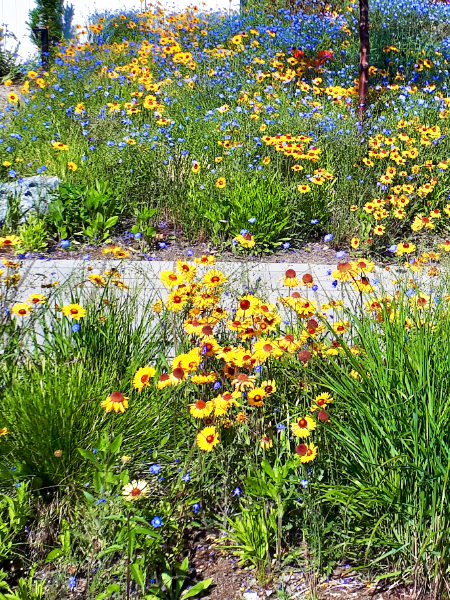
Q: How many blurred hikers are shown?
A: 0